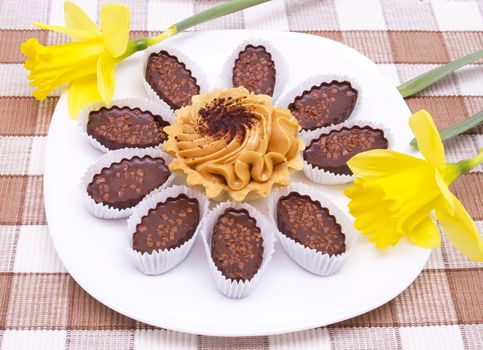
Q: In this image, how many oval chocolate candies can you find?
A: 9